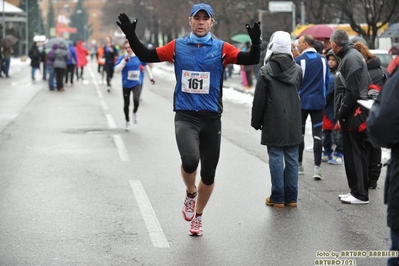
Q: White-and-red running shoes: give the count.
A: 2